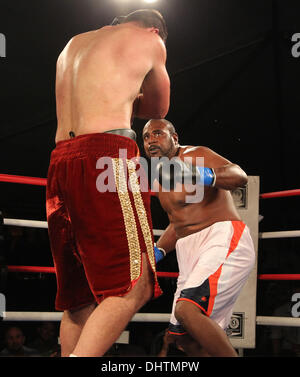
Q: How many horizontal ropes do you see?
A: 4